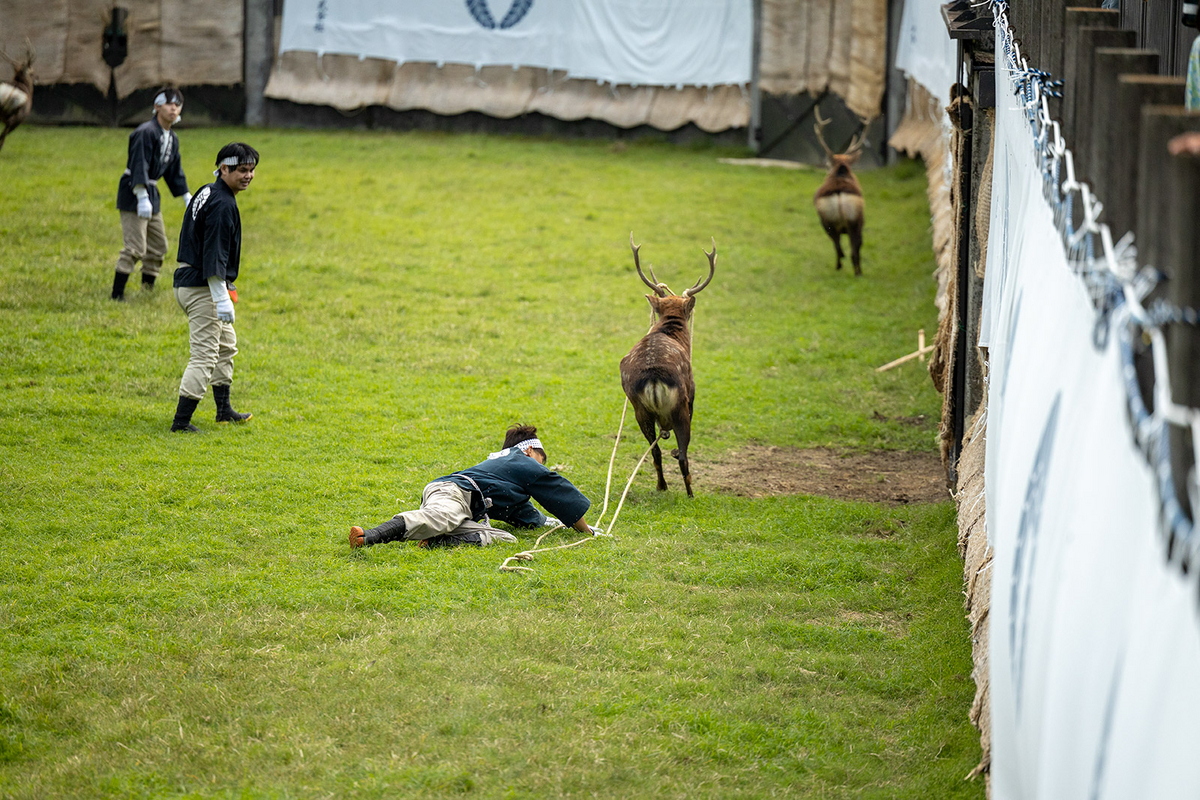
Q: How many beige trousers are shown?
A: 3